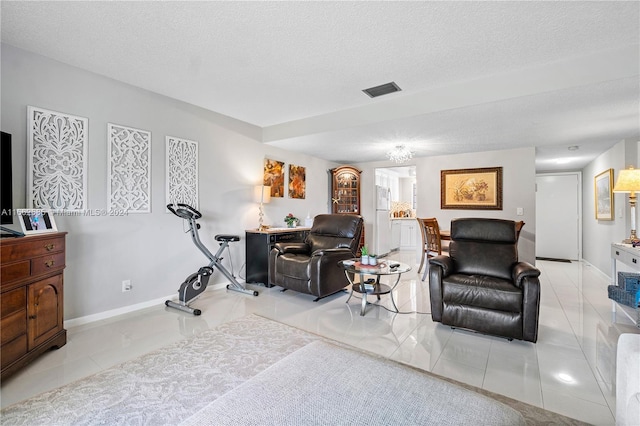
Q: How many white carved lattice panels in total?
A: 3